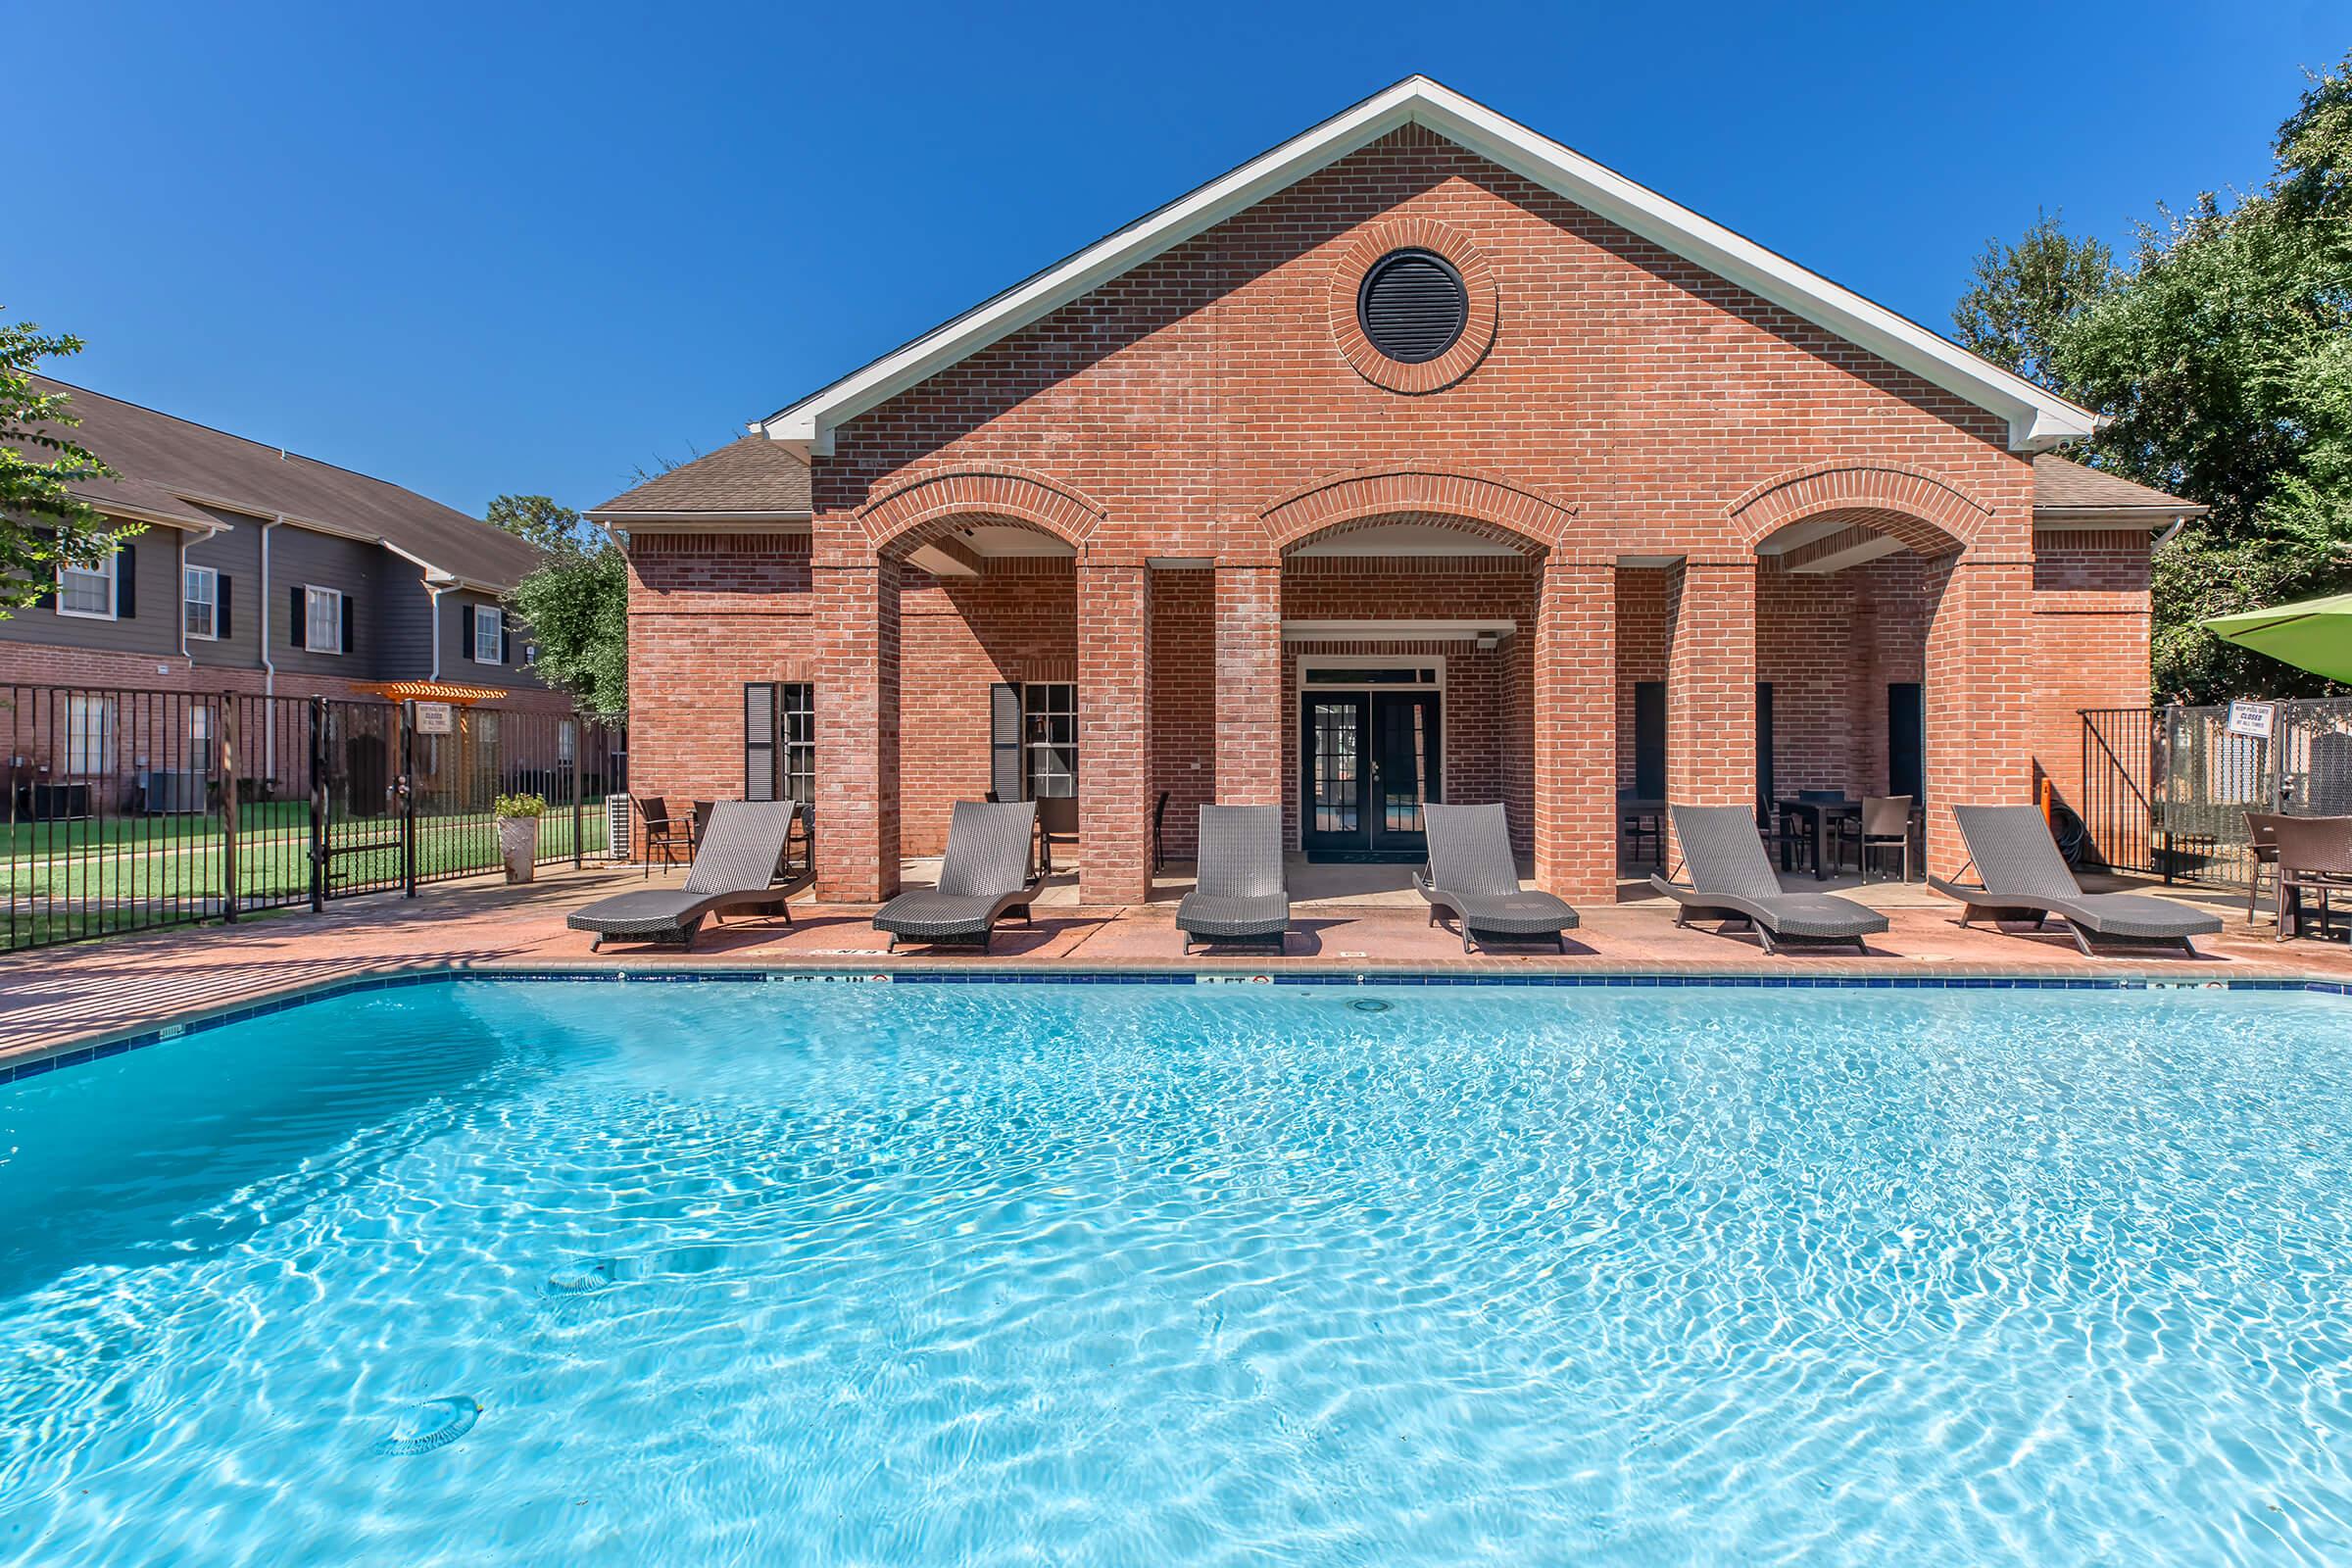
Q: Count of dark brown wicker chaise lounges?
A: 6